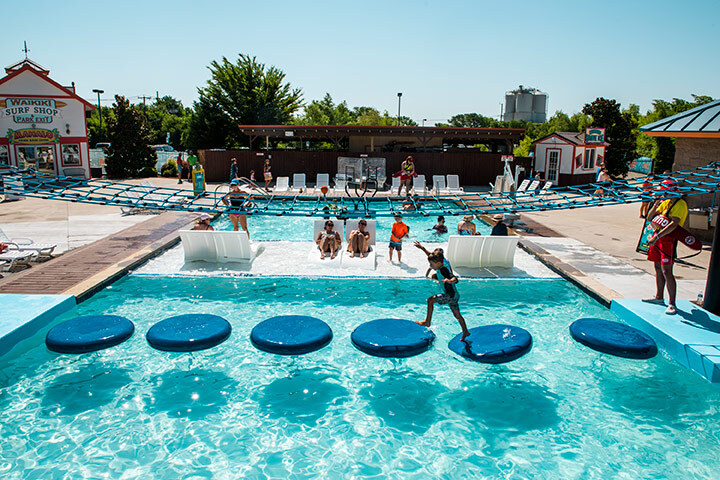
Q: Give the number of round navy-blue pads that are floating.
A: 6